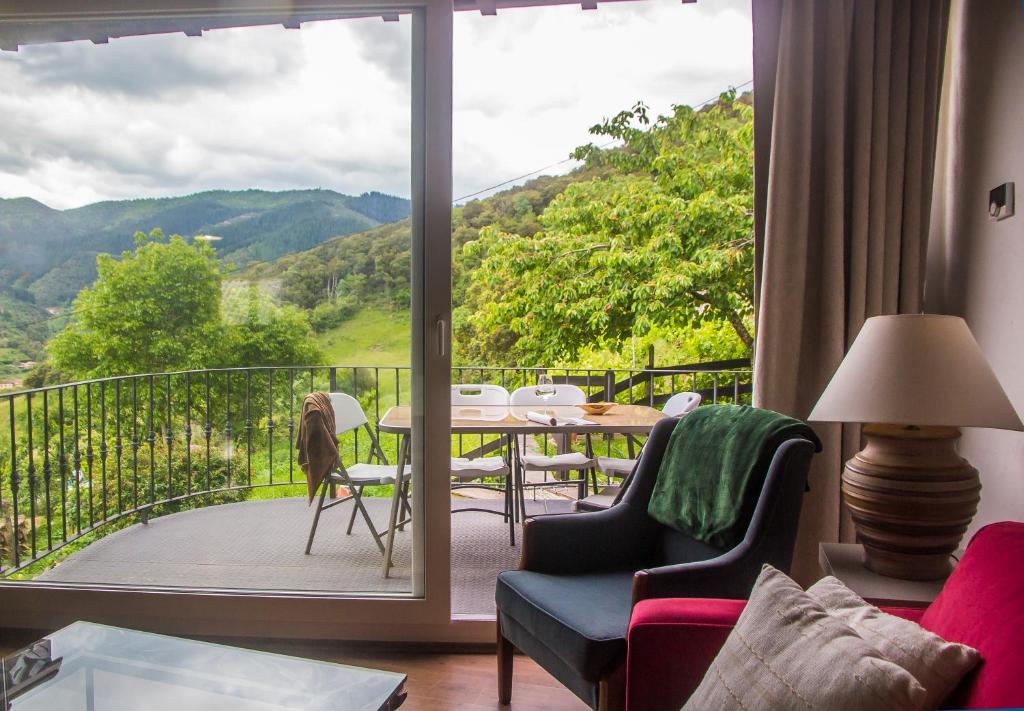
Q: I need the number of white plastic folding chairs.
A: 4